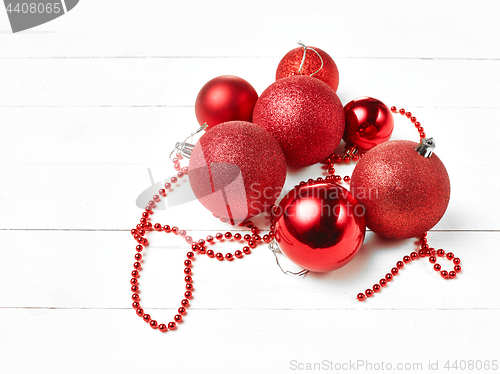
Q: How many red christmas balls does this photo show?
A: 7